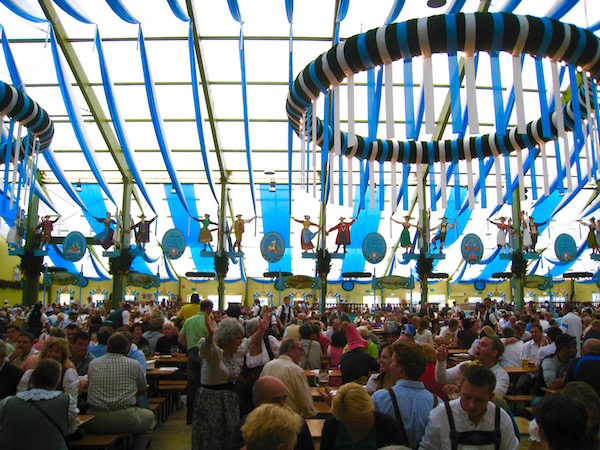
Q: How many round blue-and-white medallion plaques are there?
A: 6